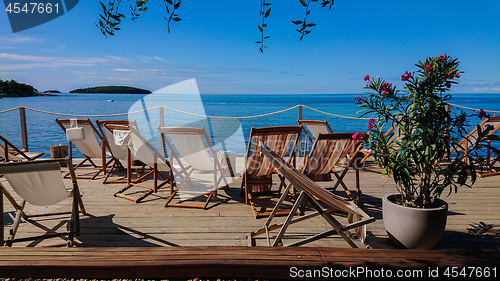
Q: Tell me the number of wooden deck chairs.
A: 12